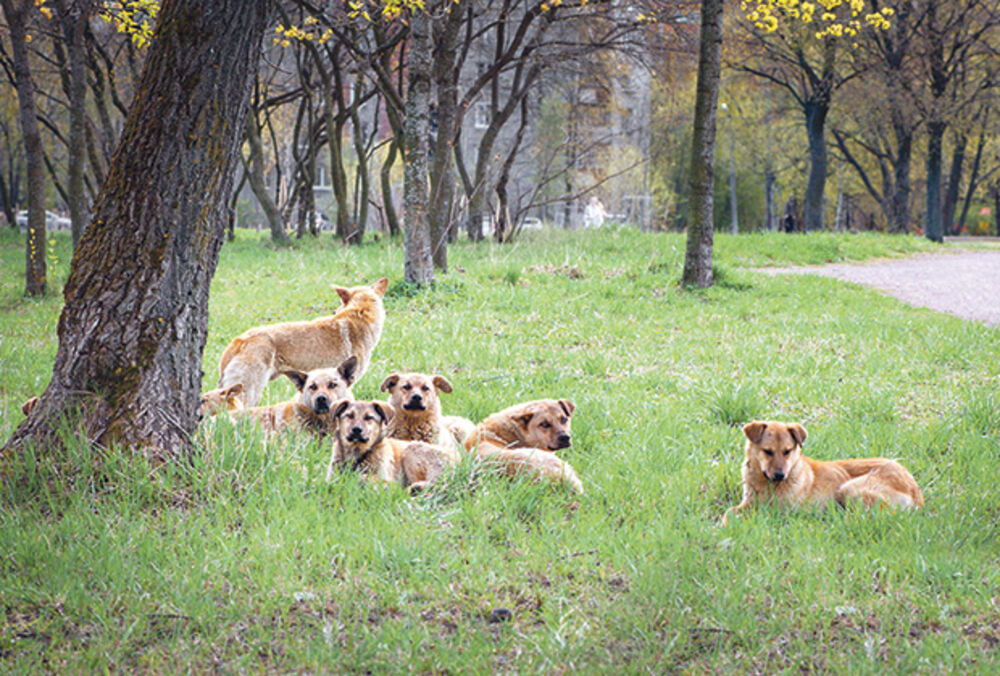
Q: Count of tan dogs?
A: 7